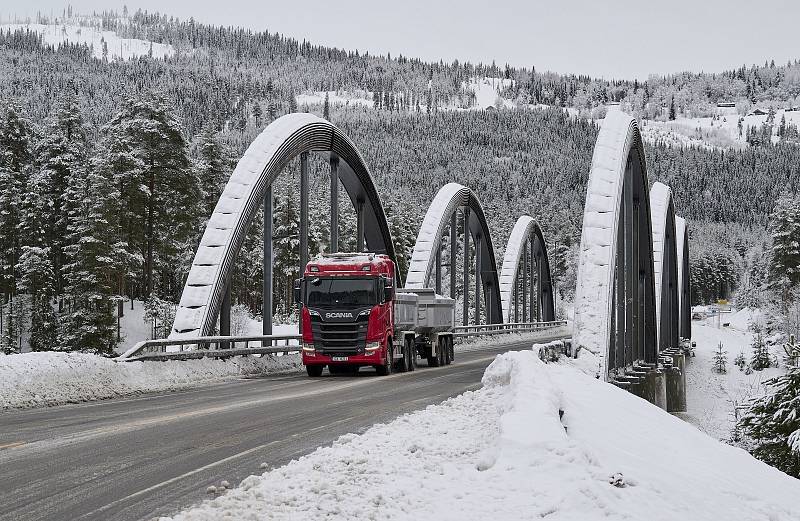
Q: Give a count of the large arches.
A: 6